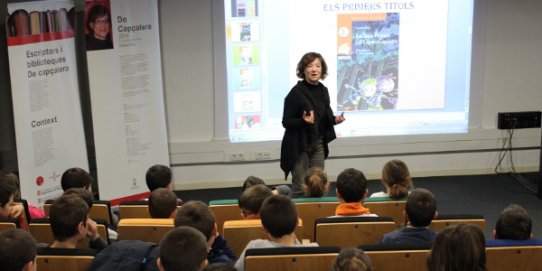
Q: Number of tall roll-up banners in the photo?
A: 2